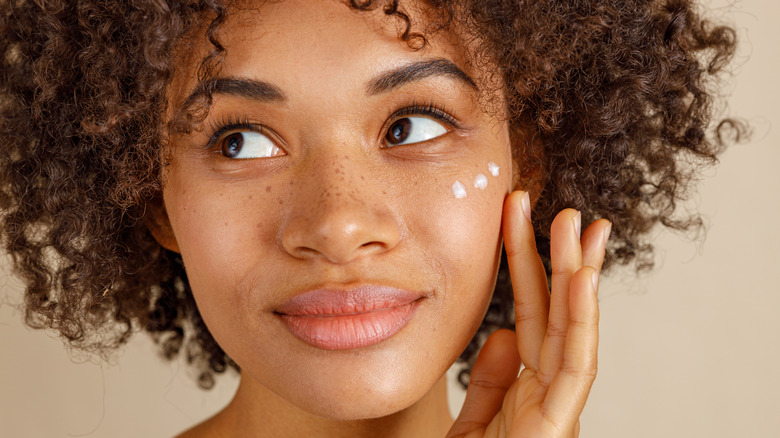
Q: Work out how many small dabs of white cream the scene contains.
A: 3